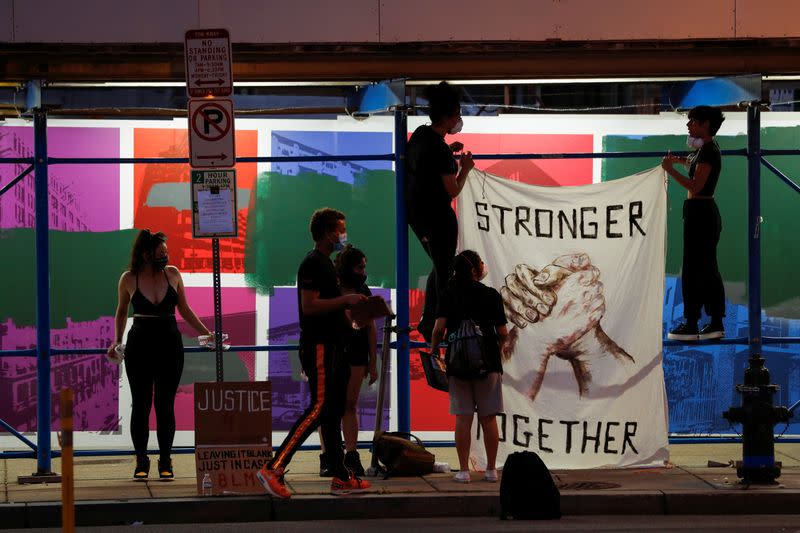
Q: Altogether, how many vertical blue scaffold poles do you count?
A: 3